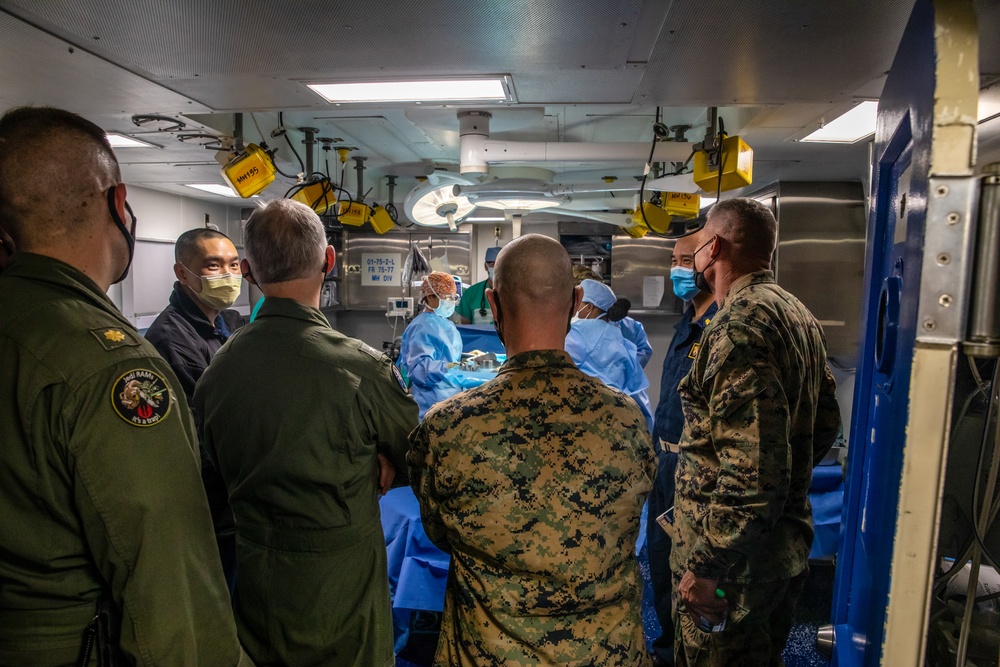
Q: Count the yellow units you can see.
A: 8